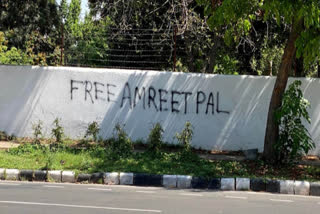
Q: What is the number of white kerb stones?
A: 12